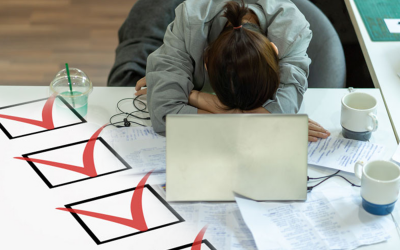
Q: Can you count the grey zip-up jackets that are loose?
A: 1